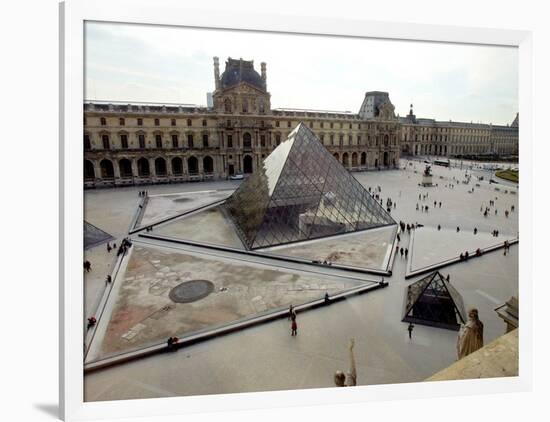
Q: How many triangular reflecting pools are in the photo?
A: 5